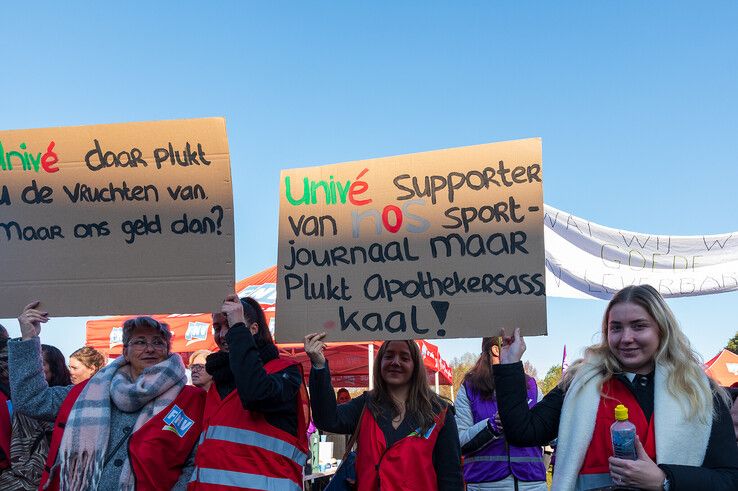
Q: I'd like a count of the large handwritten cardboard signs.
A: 2